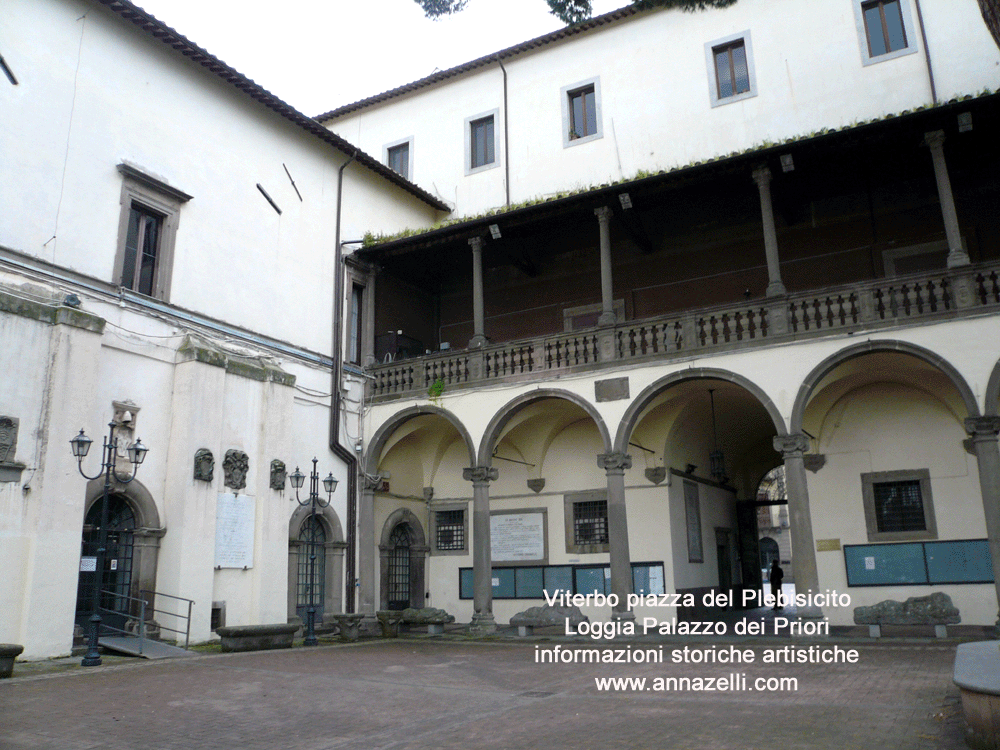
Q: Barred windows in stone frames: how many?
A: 3